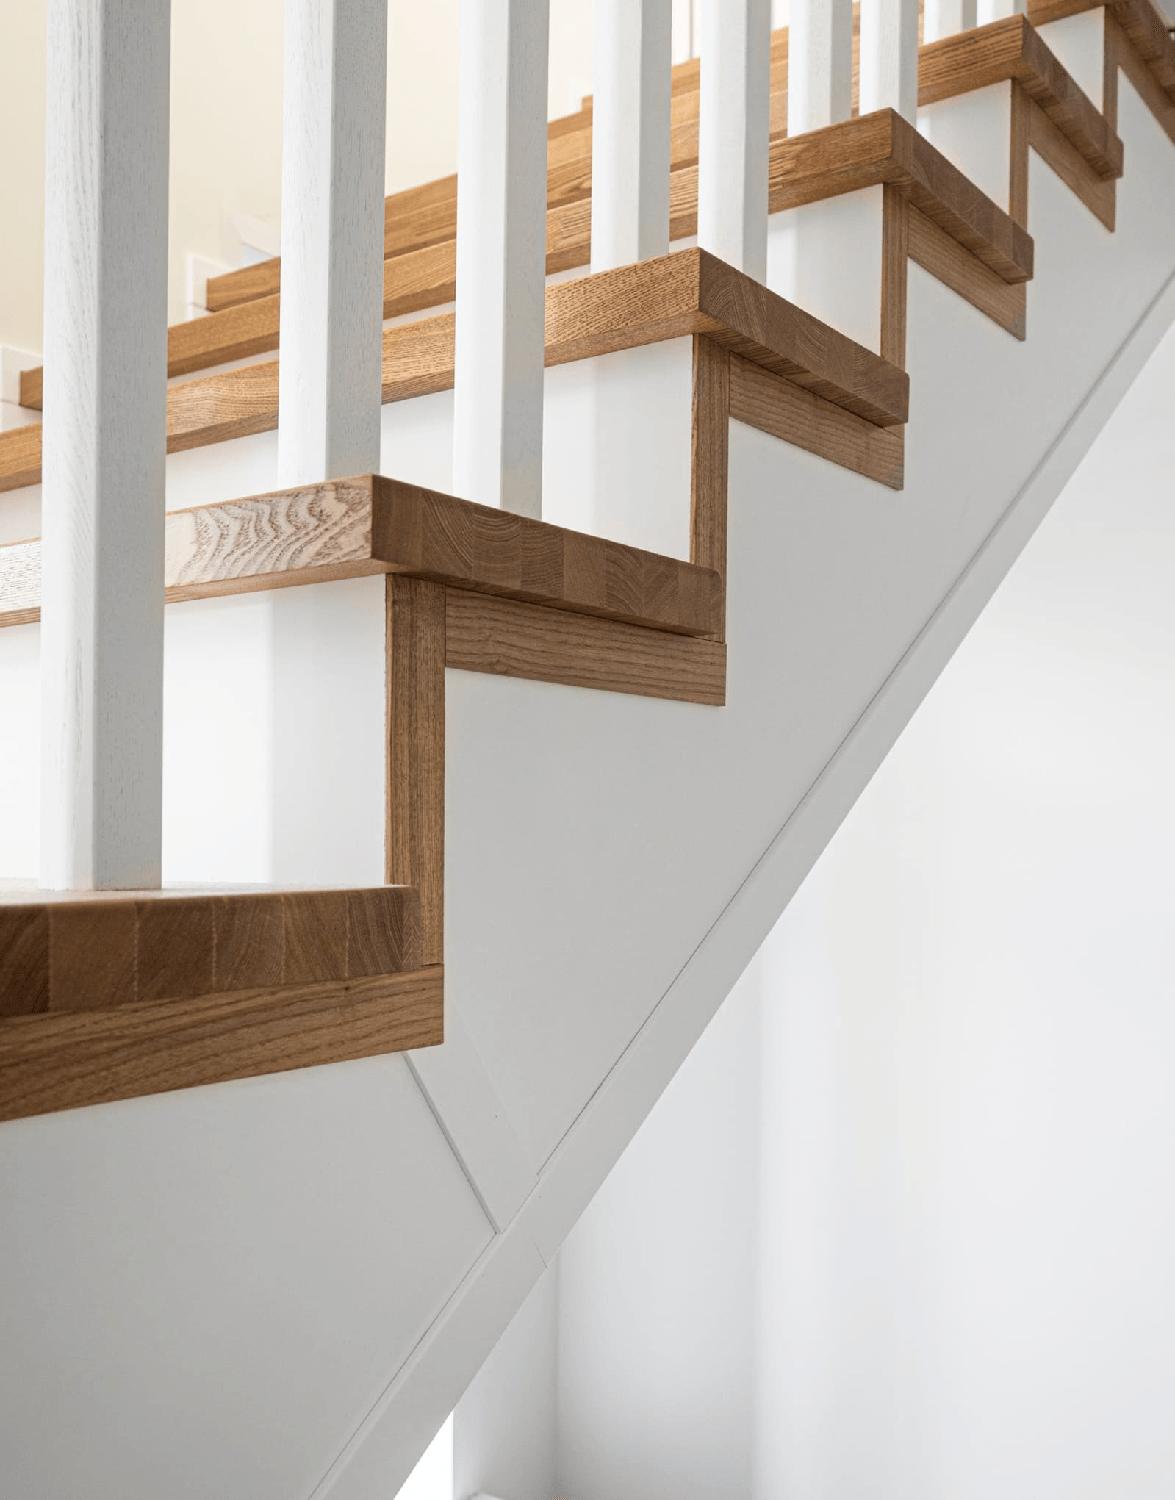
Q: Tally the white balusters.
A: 9